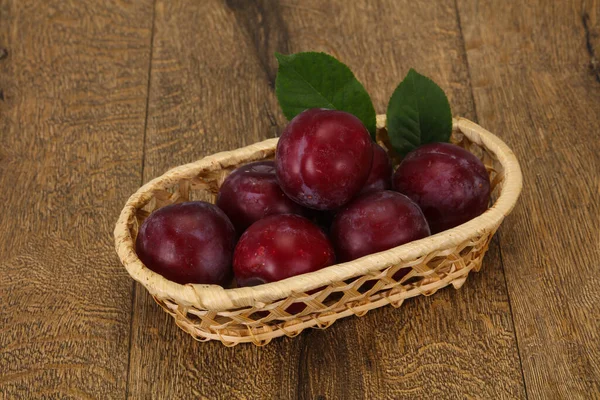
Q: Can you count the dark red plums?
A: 7